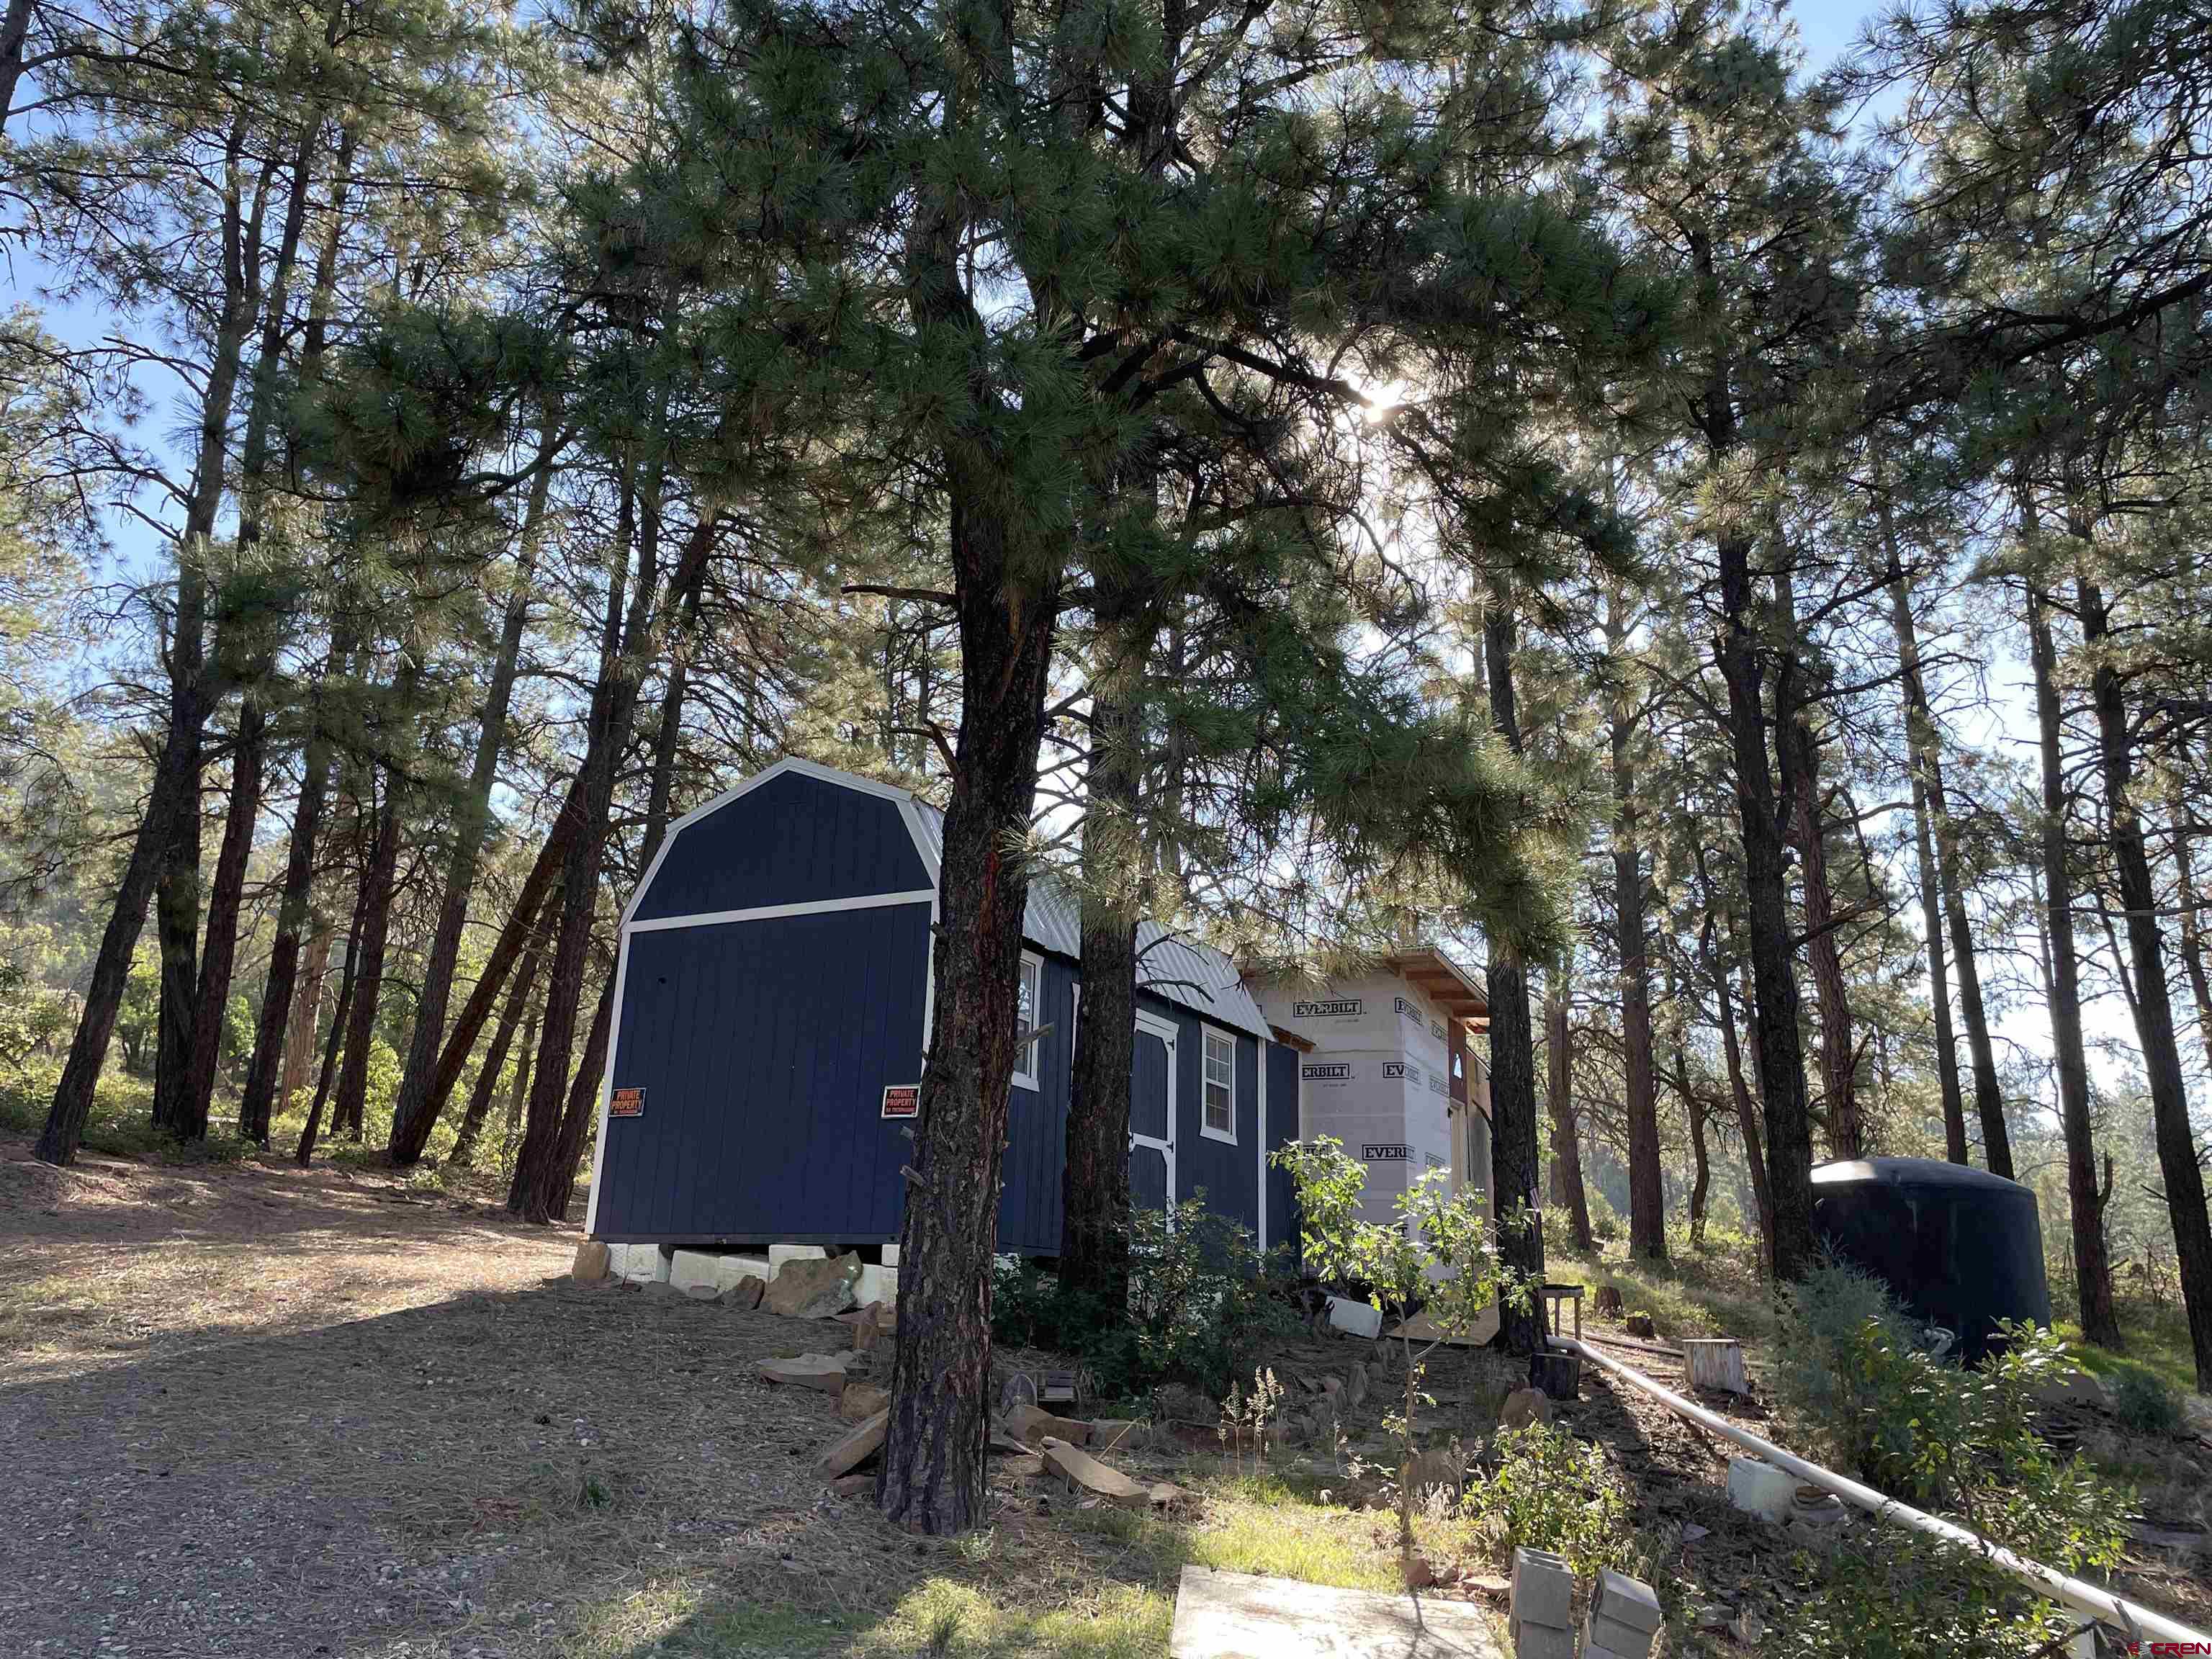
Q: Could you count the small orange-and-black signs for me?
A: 2